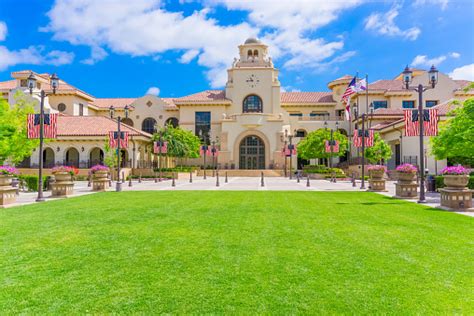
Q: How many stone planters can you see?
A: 6